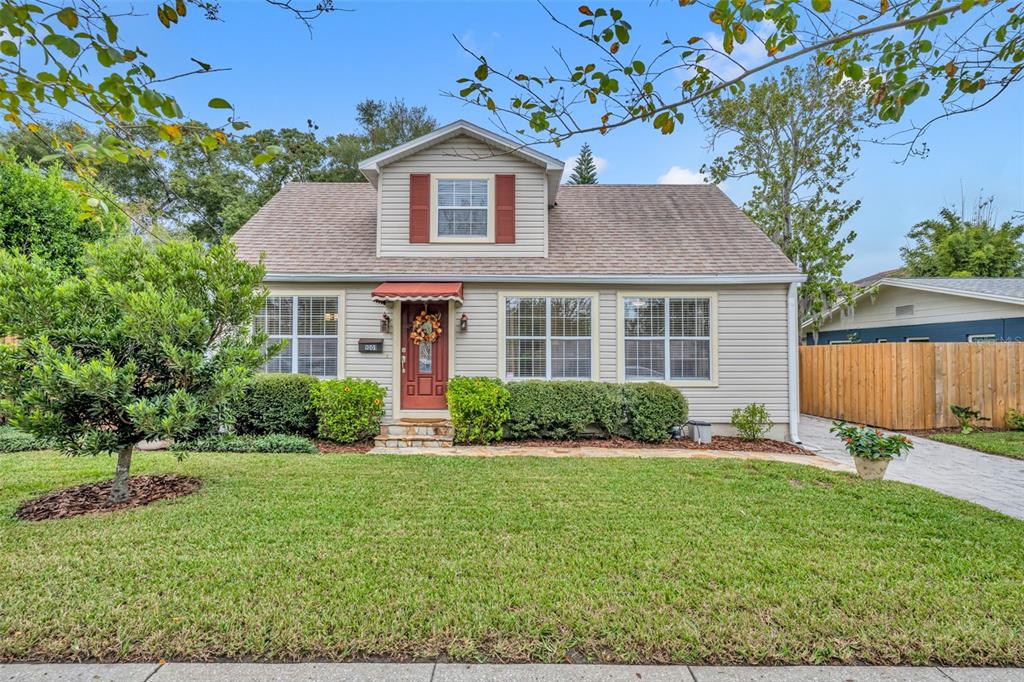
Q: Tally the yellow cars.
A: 0